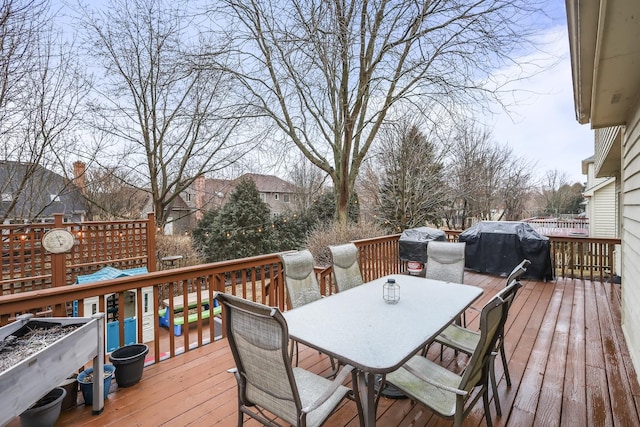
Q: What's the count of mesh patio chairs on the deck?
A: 6